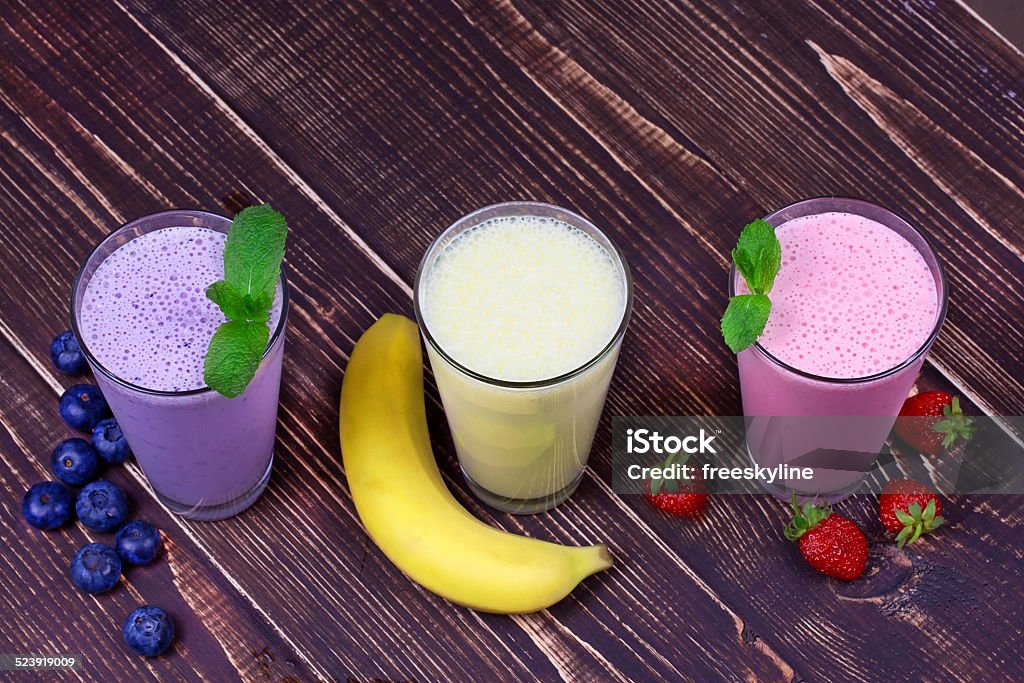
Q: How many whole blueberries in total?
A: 9